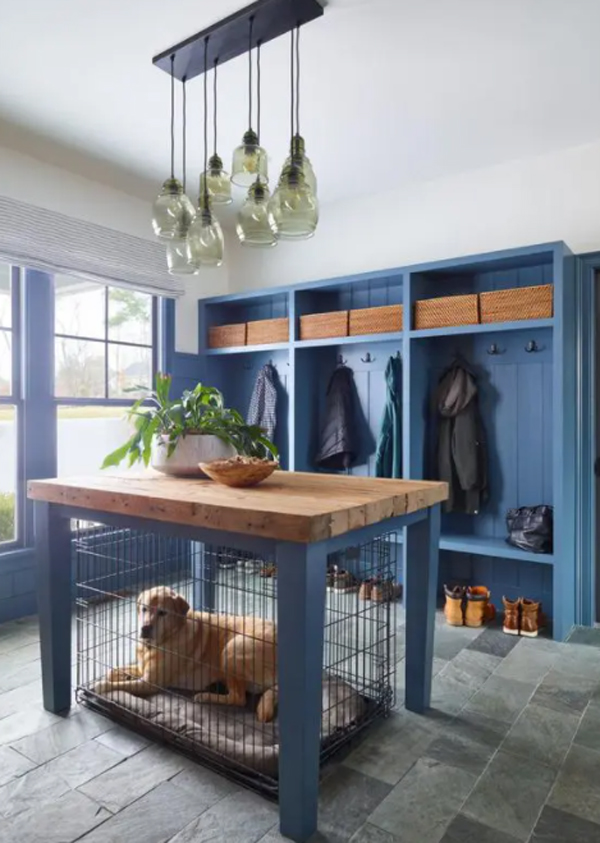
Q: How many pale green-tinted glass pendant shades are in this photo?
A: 8